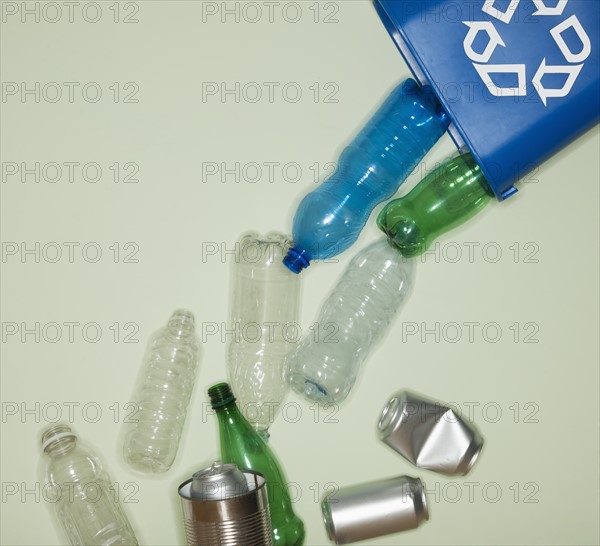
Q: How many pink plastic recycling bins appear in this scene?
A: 0